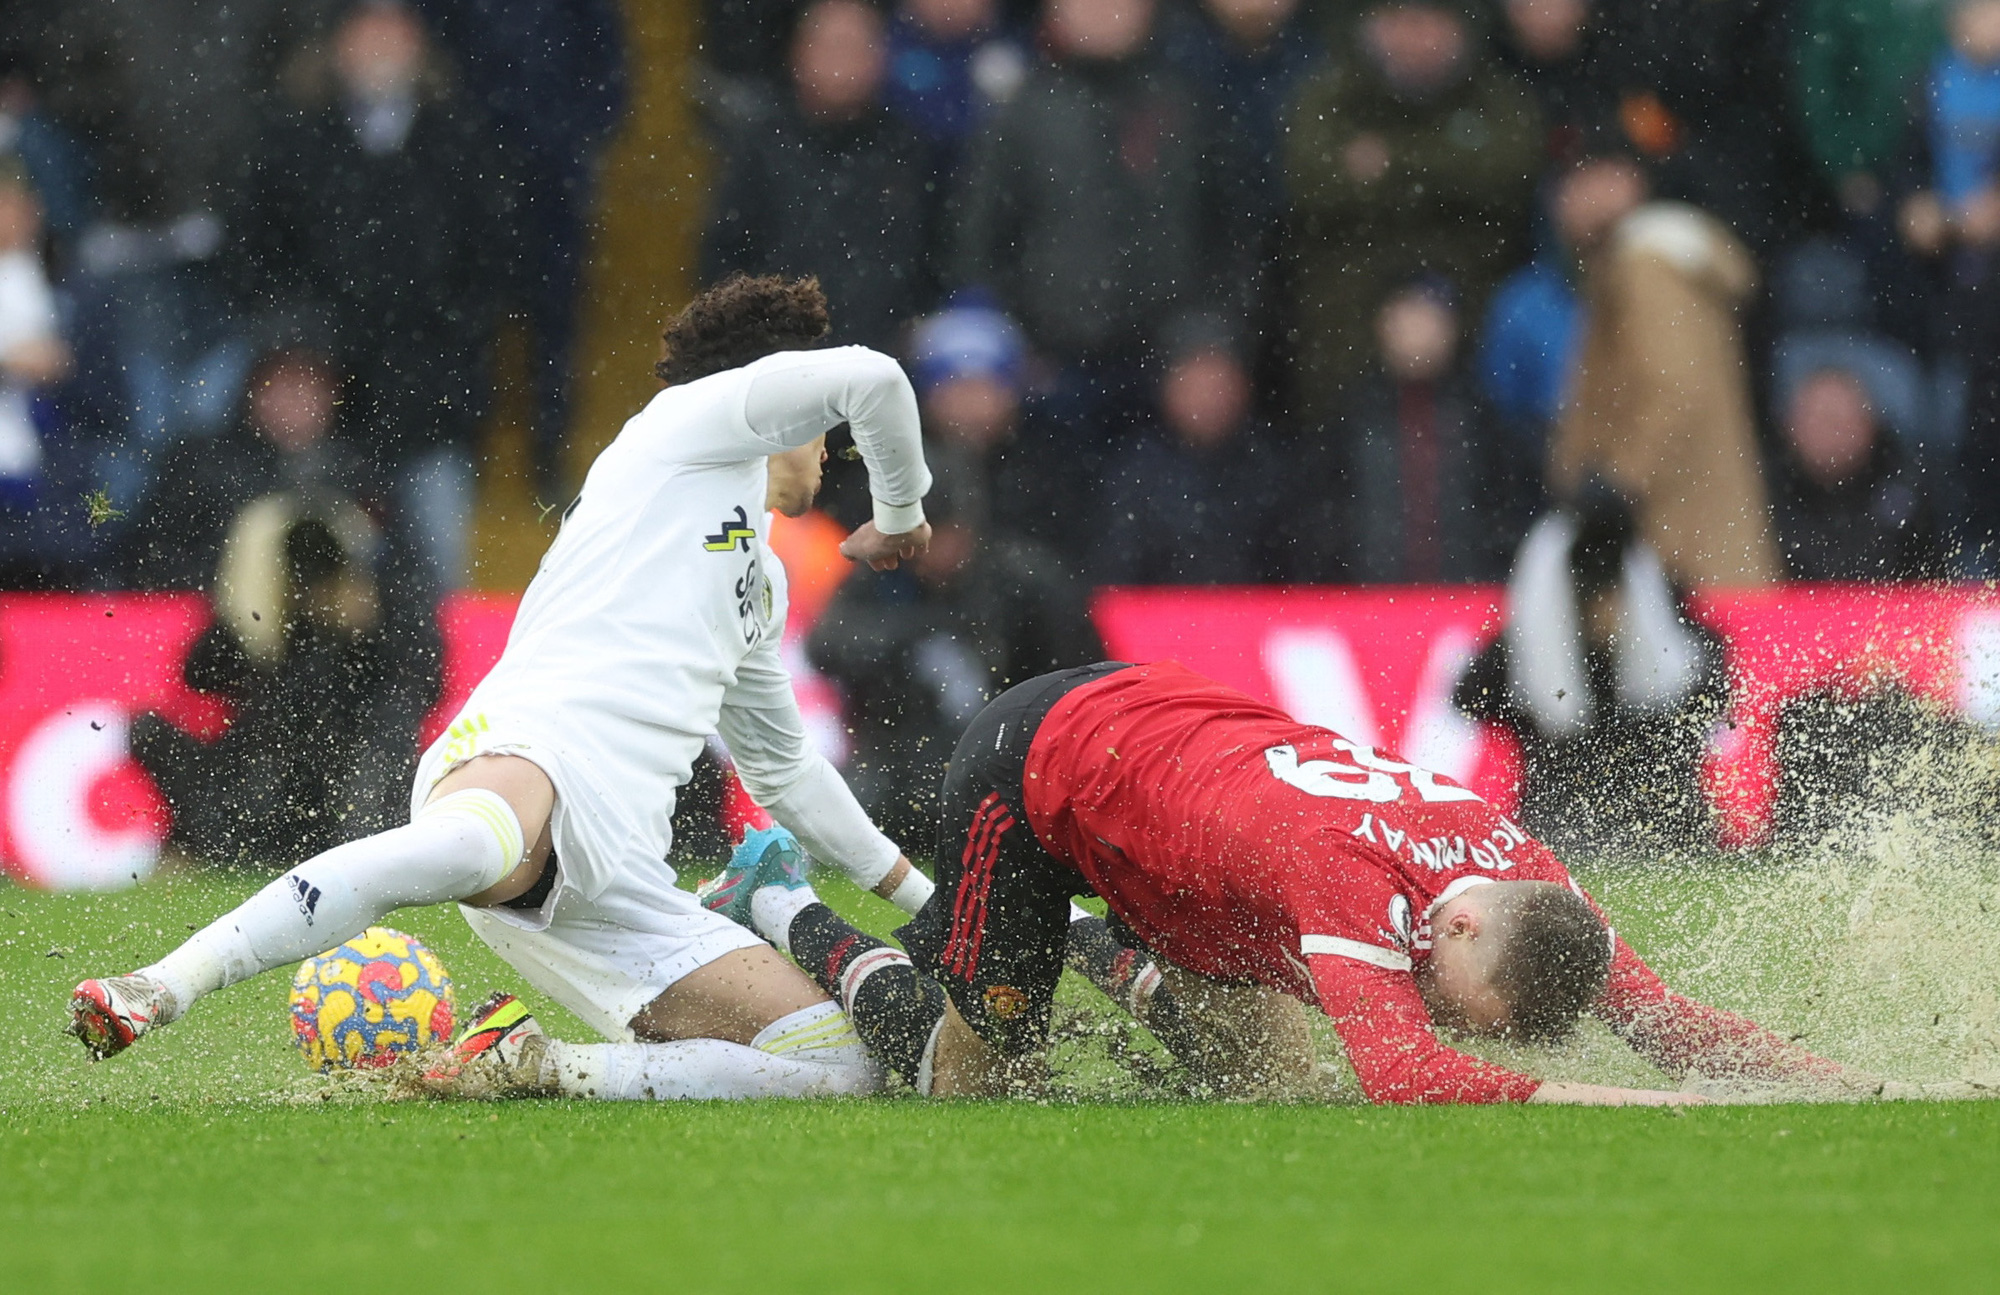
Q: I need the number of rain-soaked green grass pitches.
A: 1